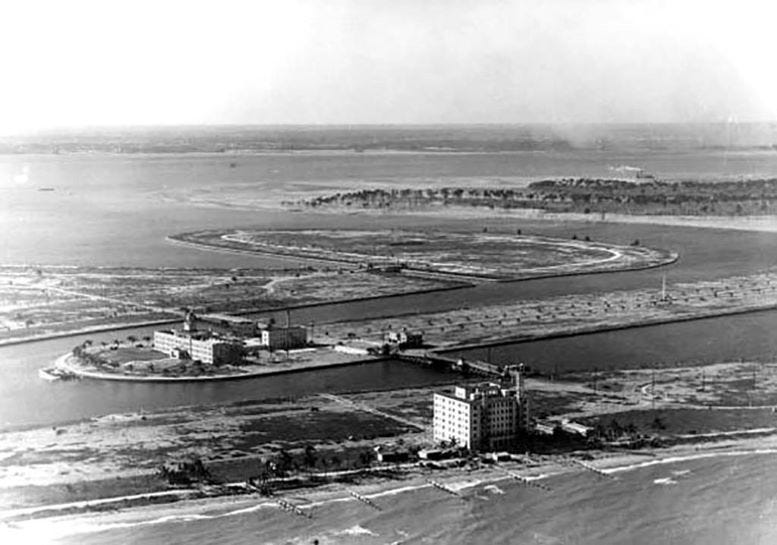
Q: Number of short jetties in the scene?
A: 5